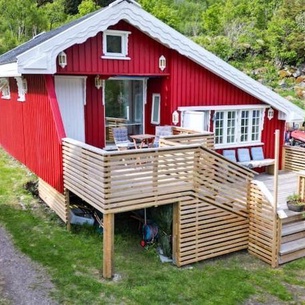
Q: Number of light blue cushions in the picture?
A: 3